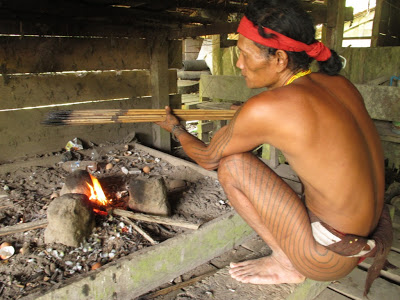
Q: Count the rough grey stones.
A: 3